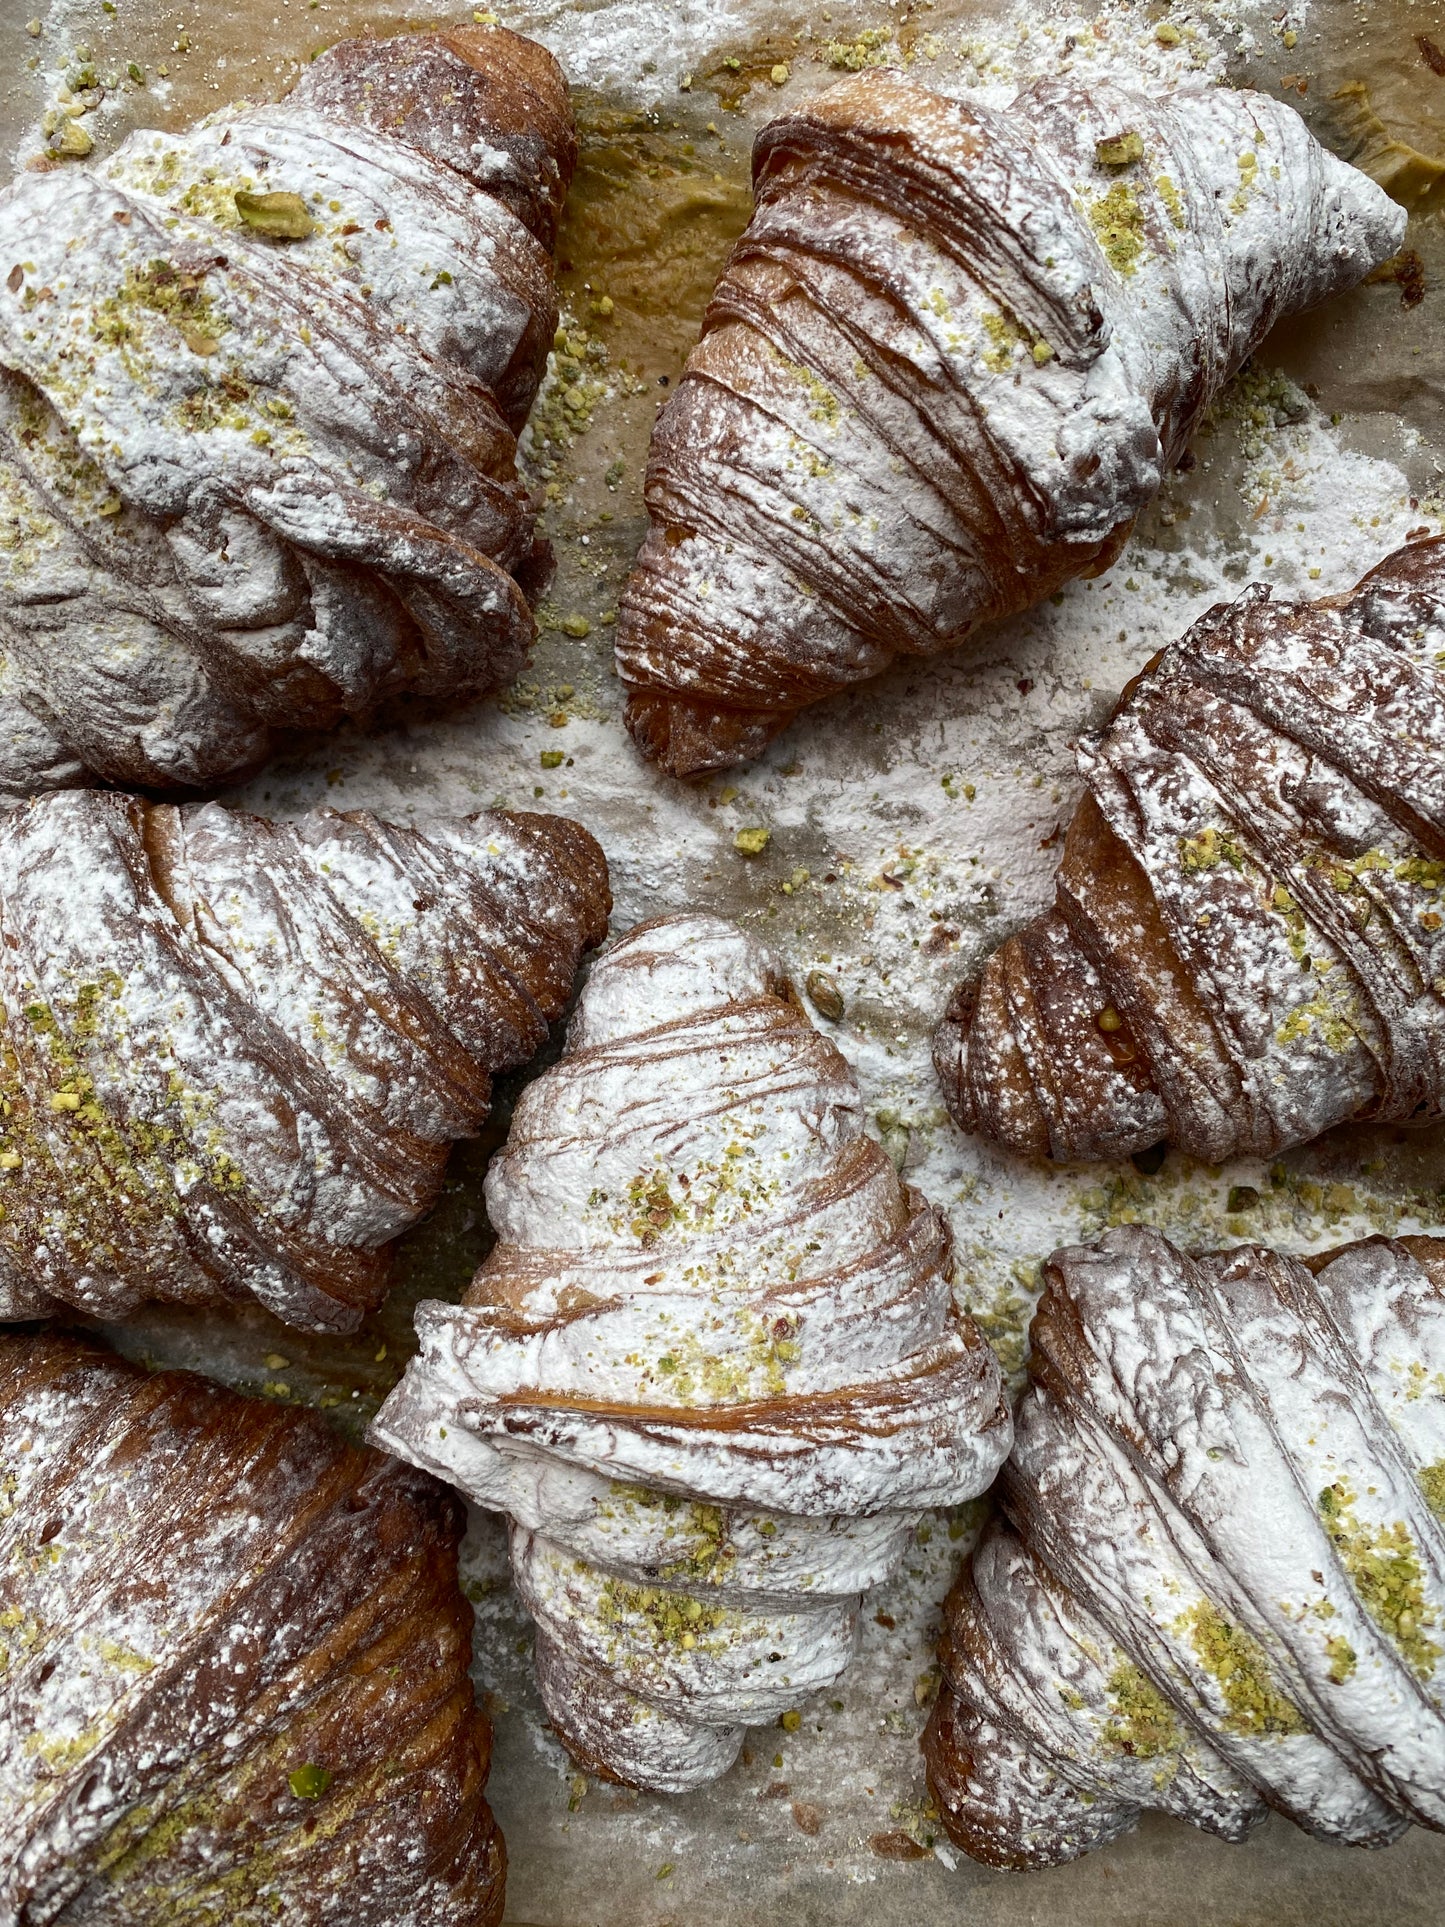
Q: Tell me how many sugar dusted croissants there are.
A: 7